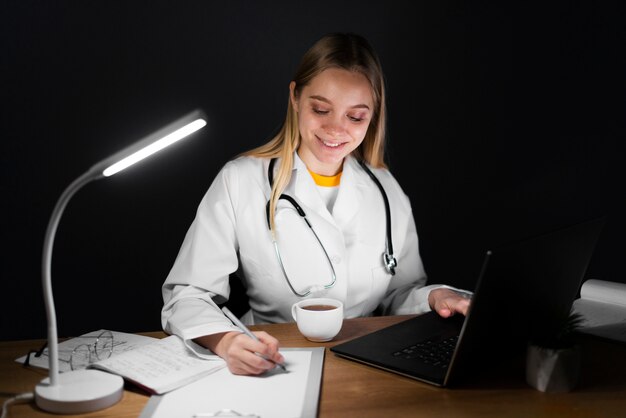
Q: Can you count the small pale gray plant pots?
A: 1